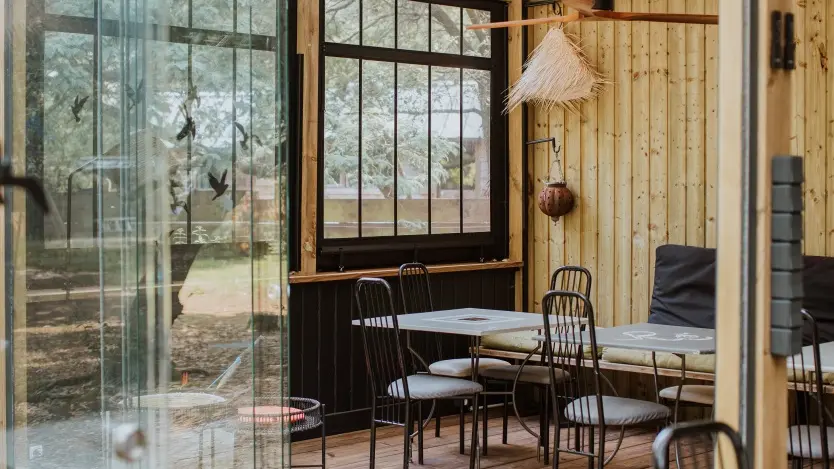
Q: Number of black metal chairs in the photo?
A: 7